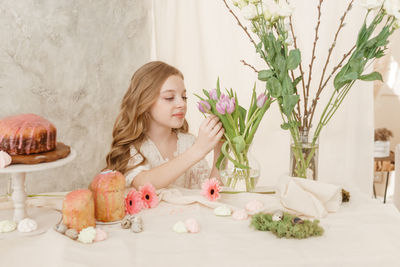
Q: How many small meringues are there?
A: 10